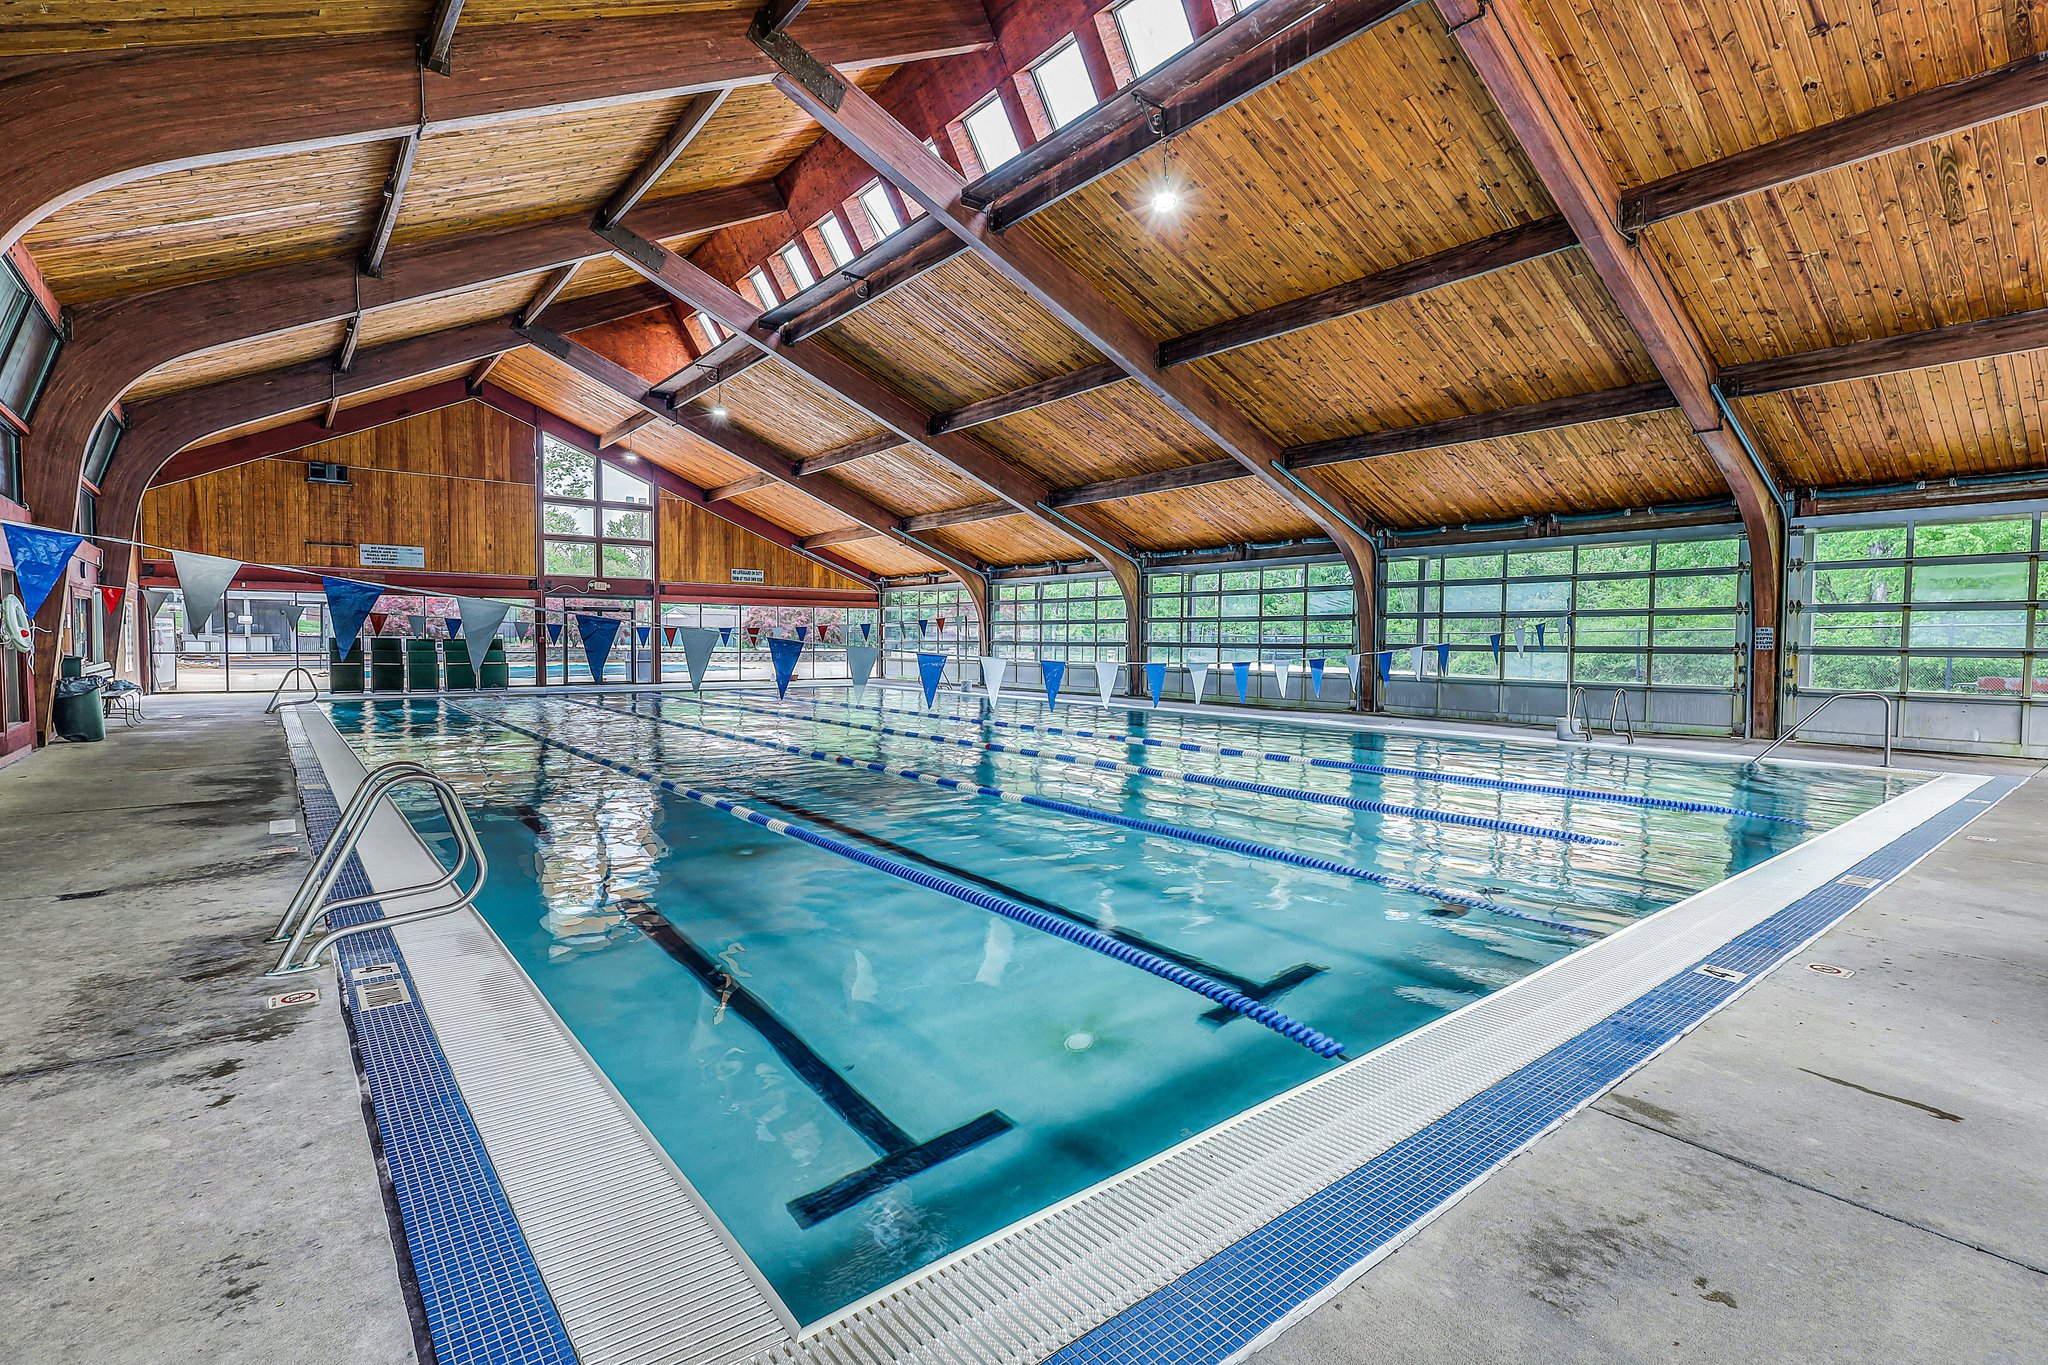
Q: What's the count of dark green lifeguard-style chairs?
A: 5